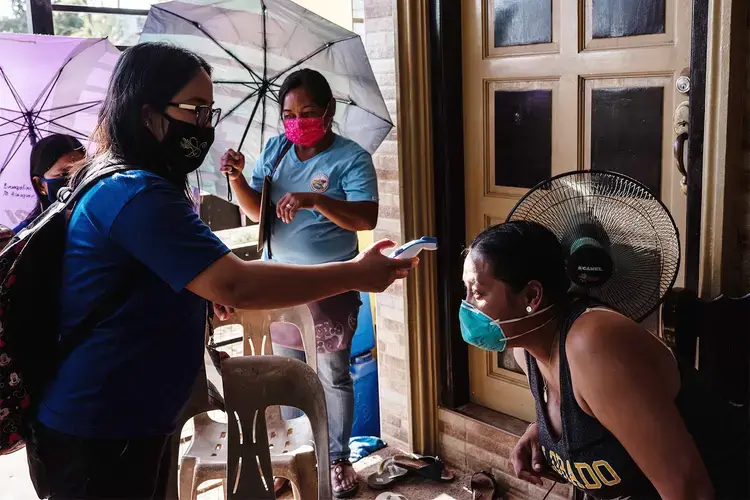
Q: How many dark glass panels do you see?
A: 4